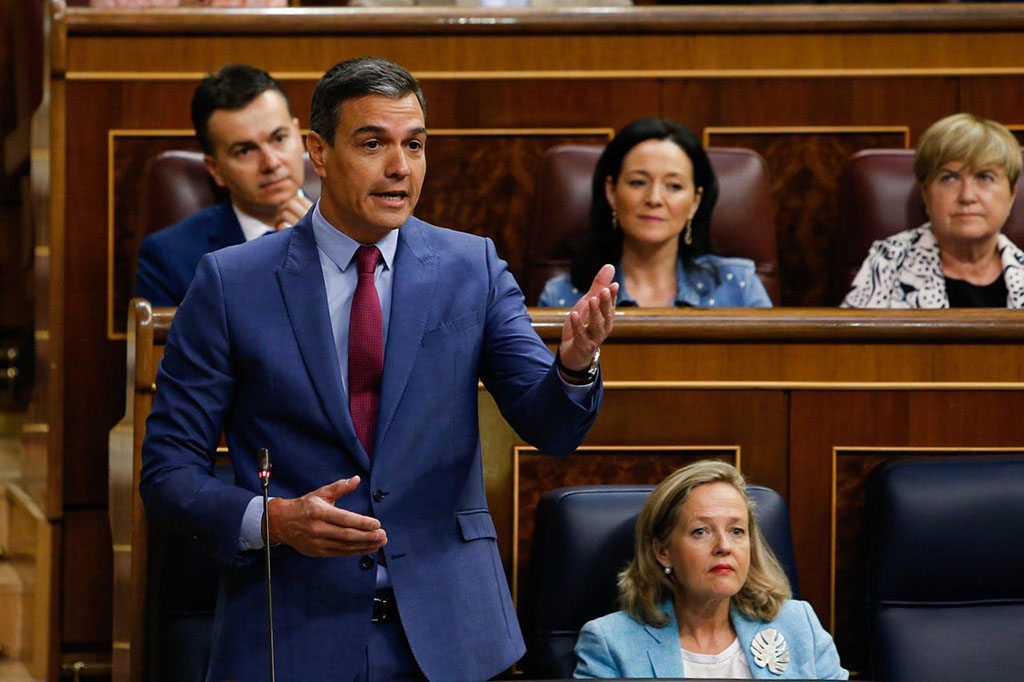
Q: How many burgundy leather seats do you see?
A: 3